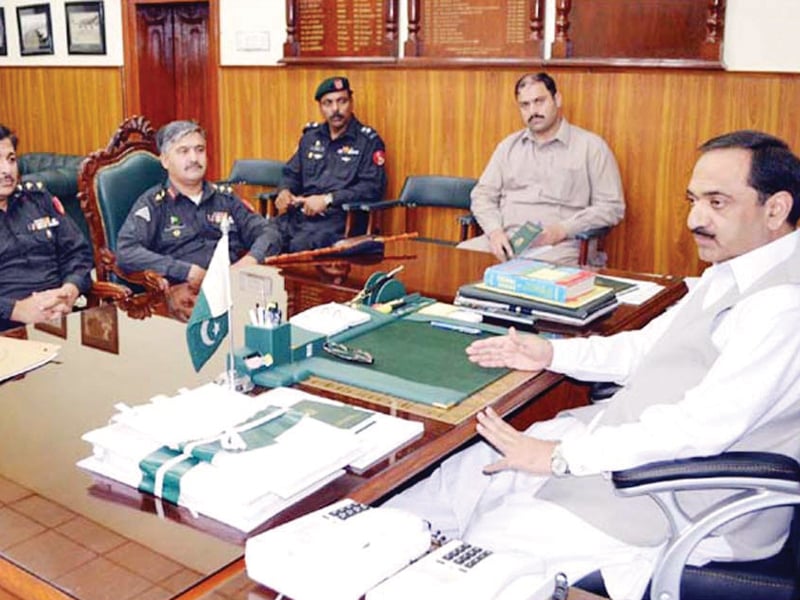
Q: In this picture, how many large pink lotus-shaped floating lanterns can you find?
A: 0